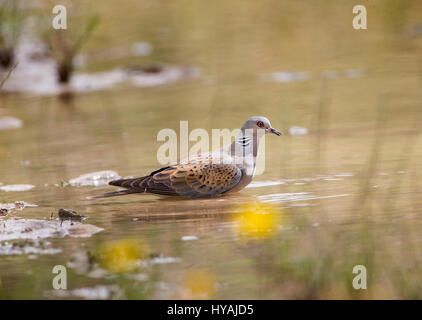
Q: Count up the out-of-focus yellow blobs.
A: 3